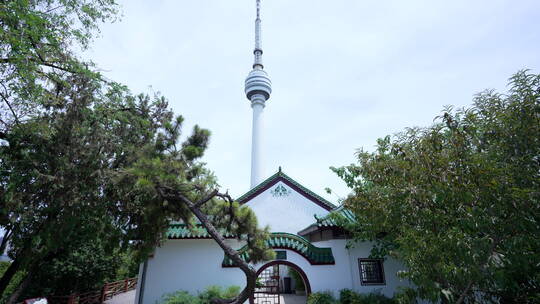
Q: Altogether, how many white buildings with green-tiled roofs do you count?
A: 1